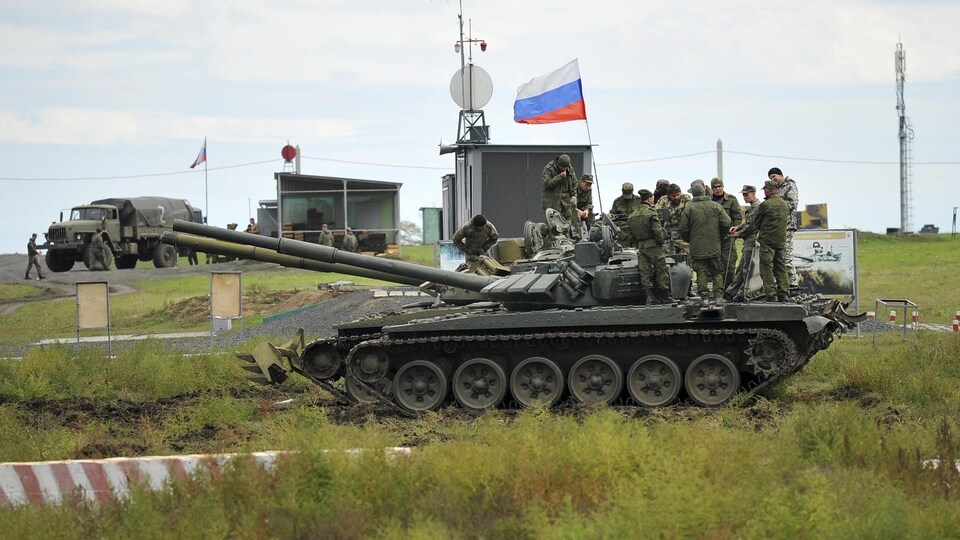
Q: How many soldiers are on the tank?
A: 13